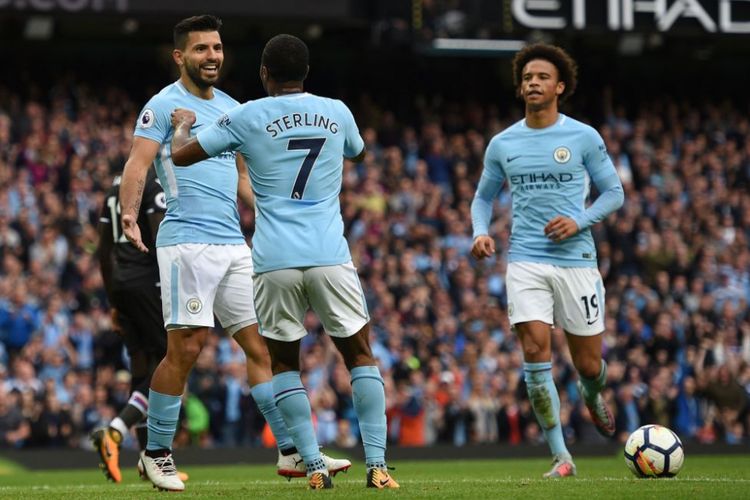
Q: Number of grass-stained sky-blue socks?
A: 1